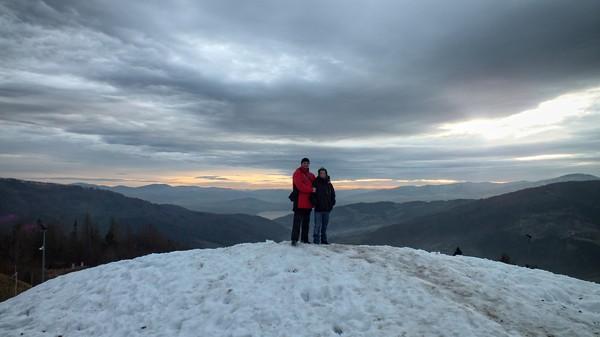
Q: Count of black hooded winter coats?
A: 1